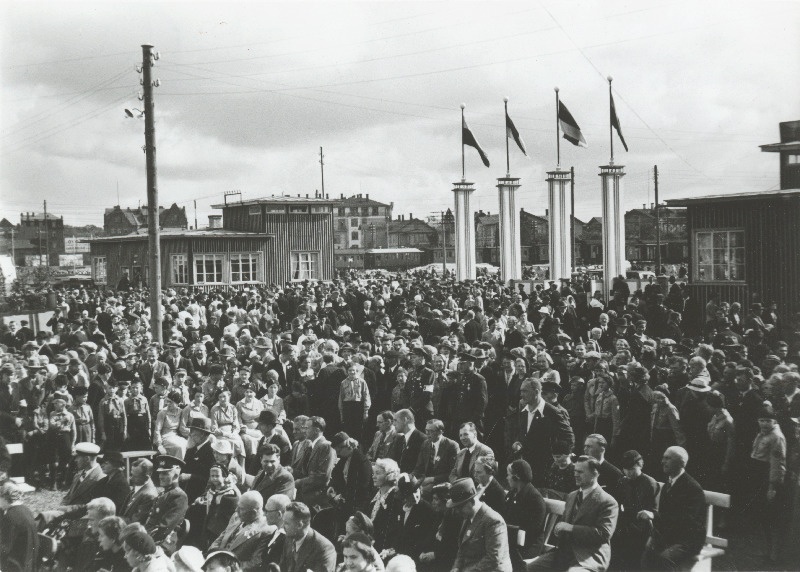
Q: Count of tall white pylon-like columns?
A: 4